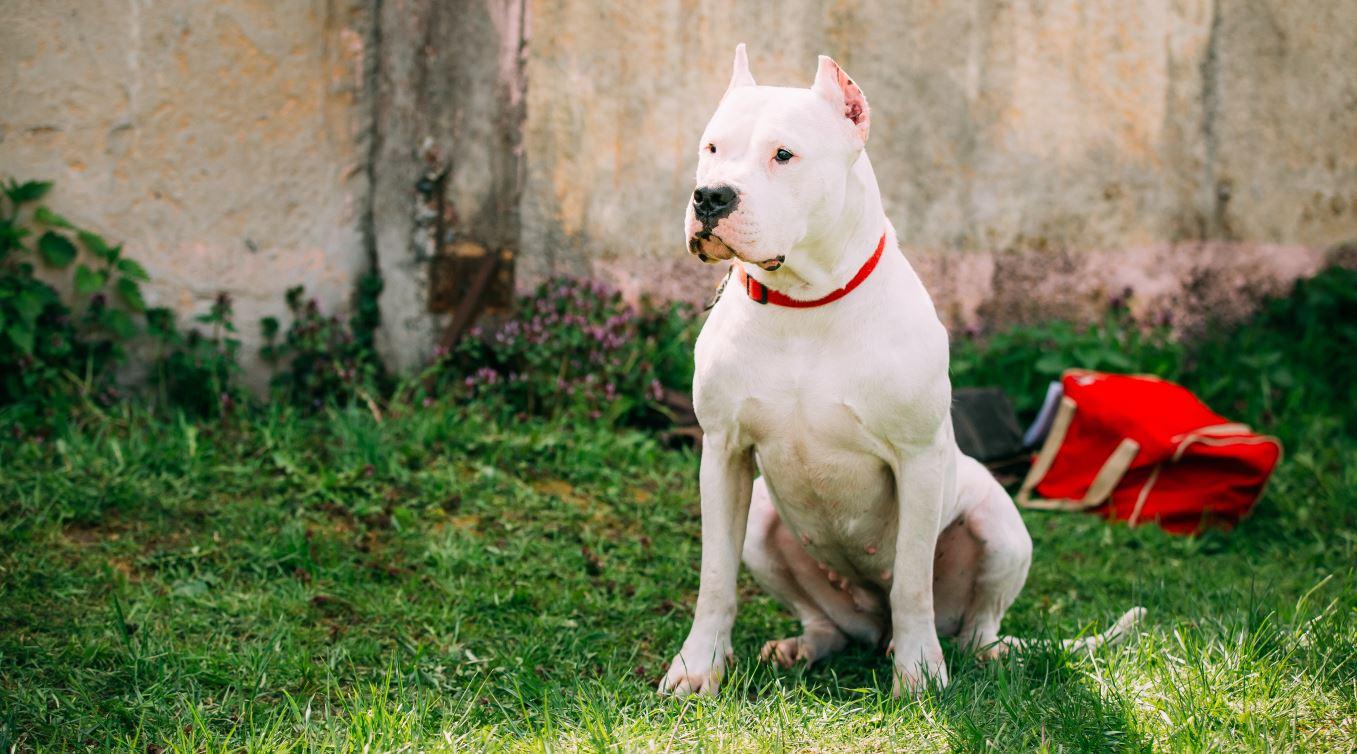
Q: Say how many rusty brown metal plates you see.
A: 1